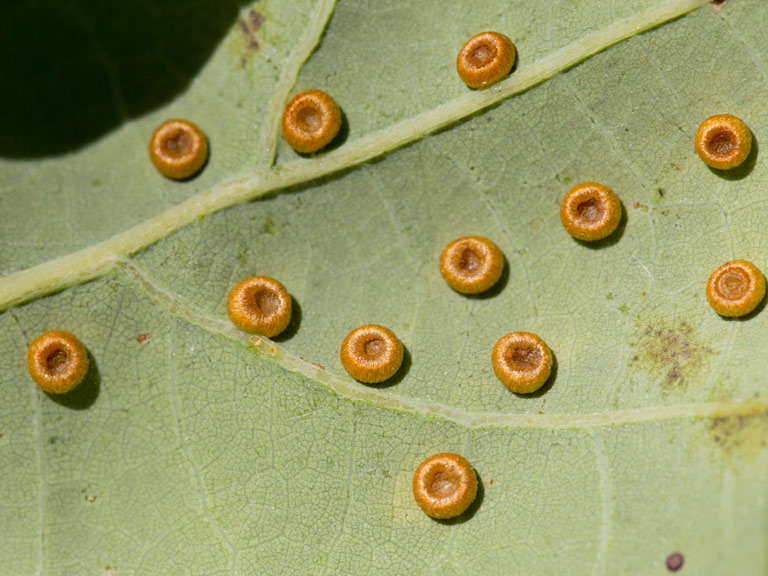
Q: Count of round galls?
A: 12